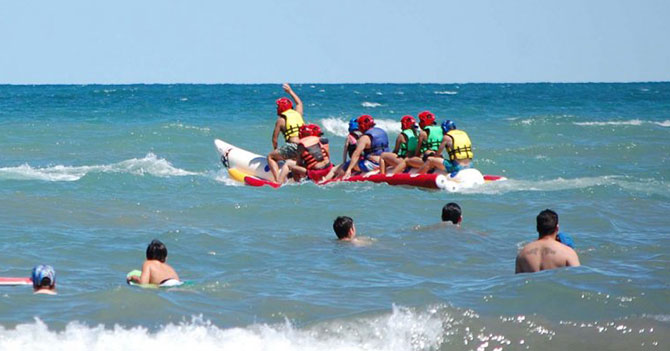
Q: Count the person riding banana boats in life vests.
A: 7